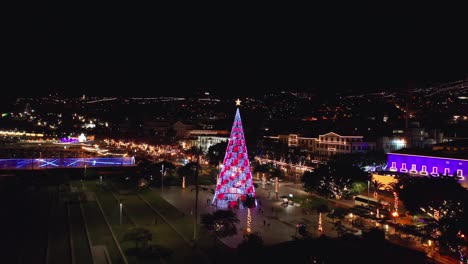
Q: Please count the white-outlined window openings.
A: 7